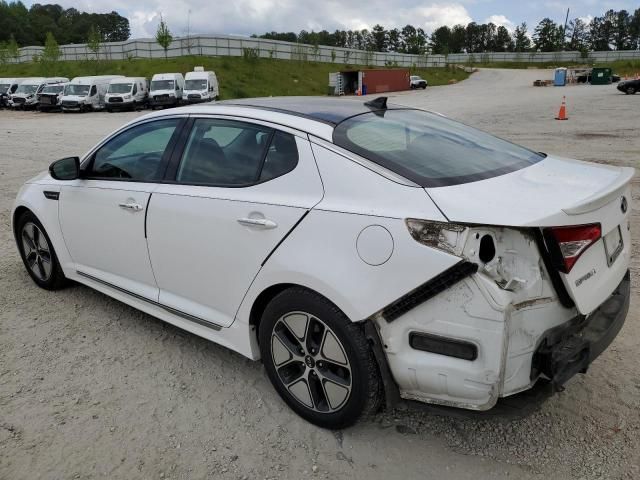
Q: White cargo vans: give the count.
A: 7